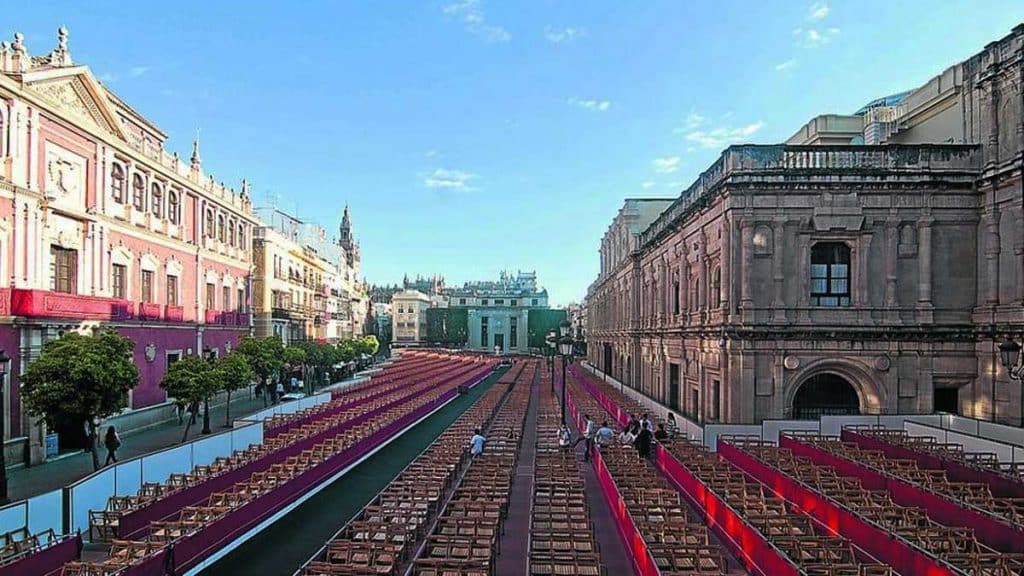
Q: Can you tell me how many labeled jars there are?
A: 0